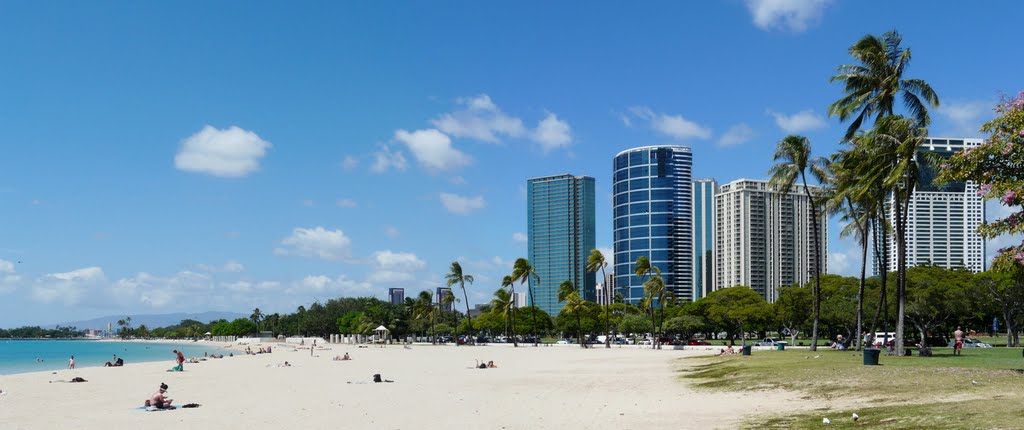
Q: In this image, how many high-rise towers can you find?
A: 5